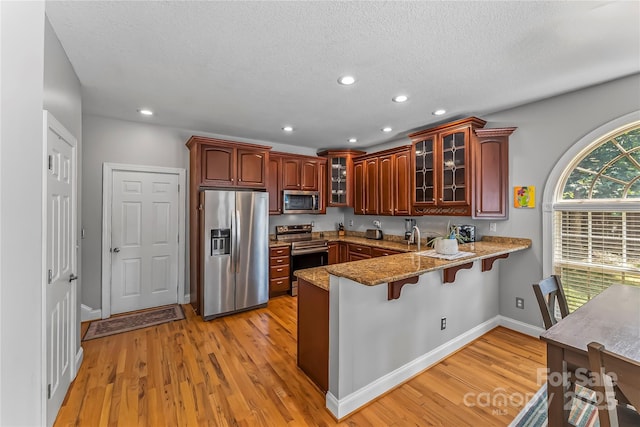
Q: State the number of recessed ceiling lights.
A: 7